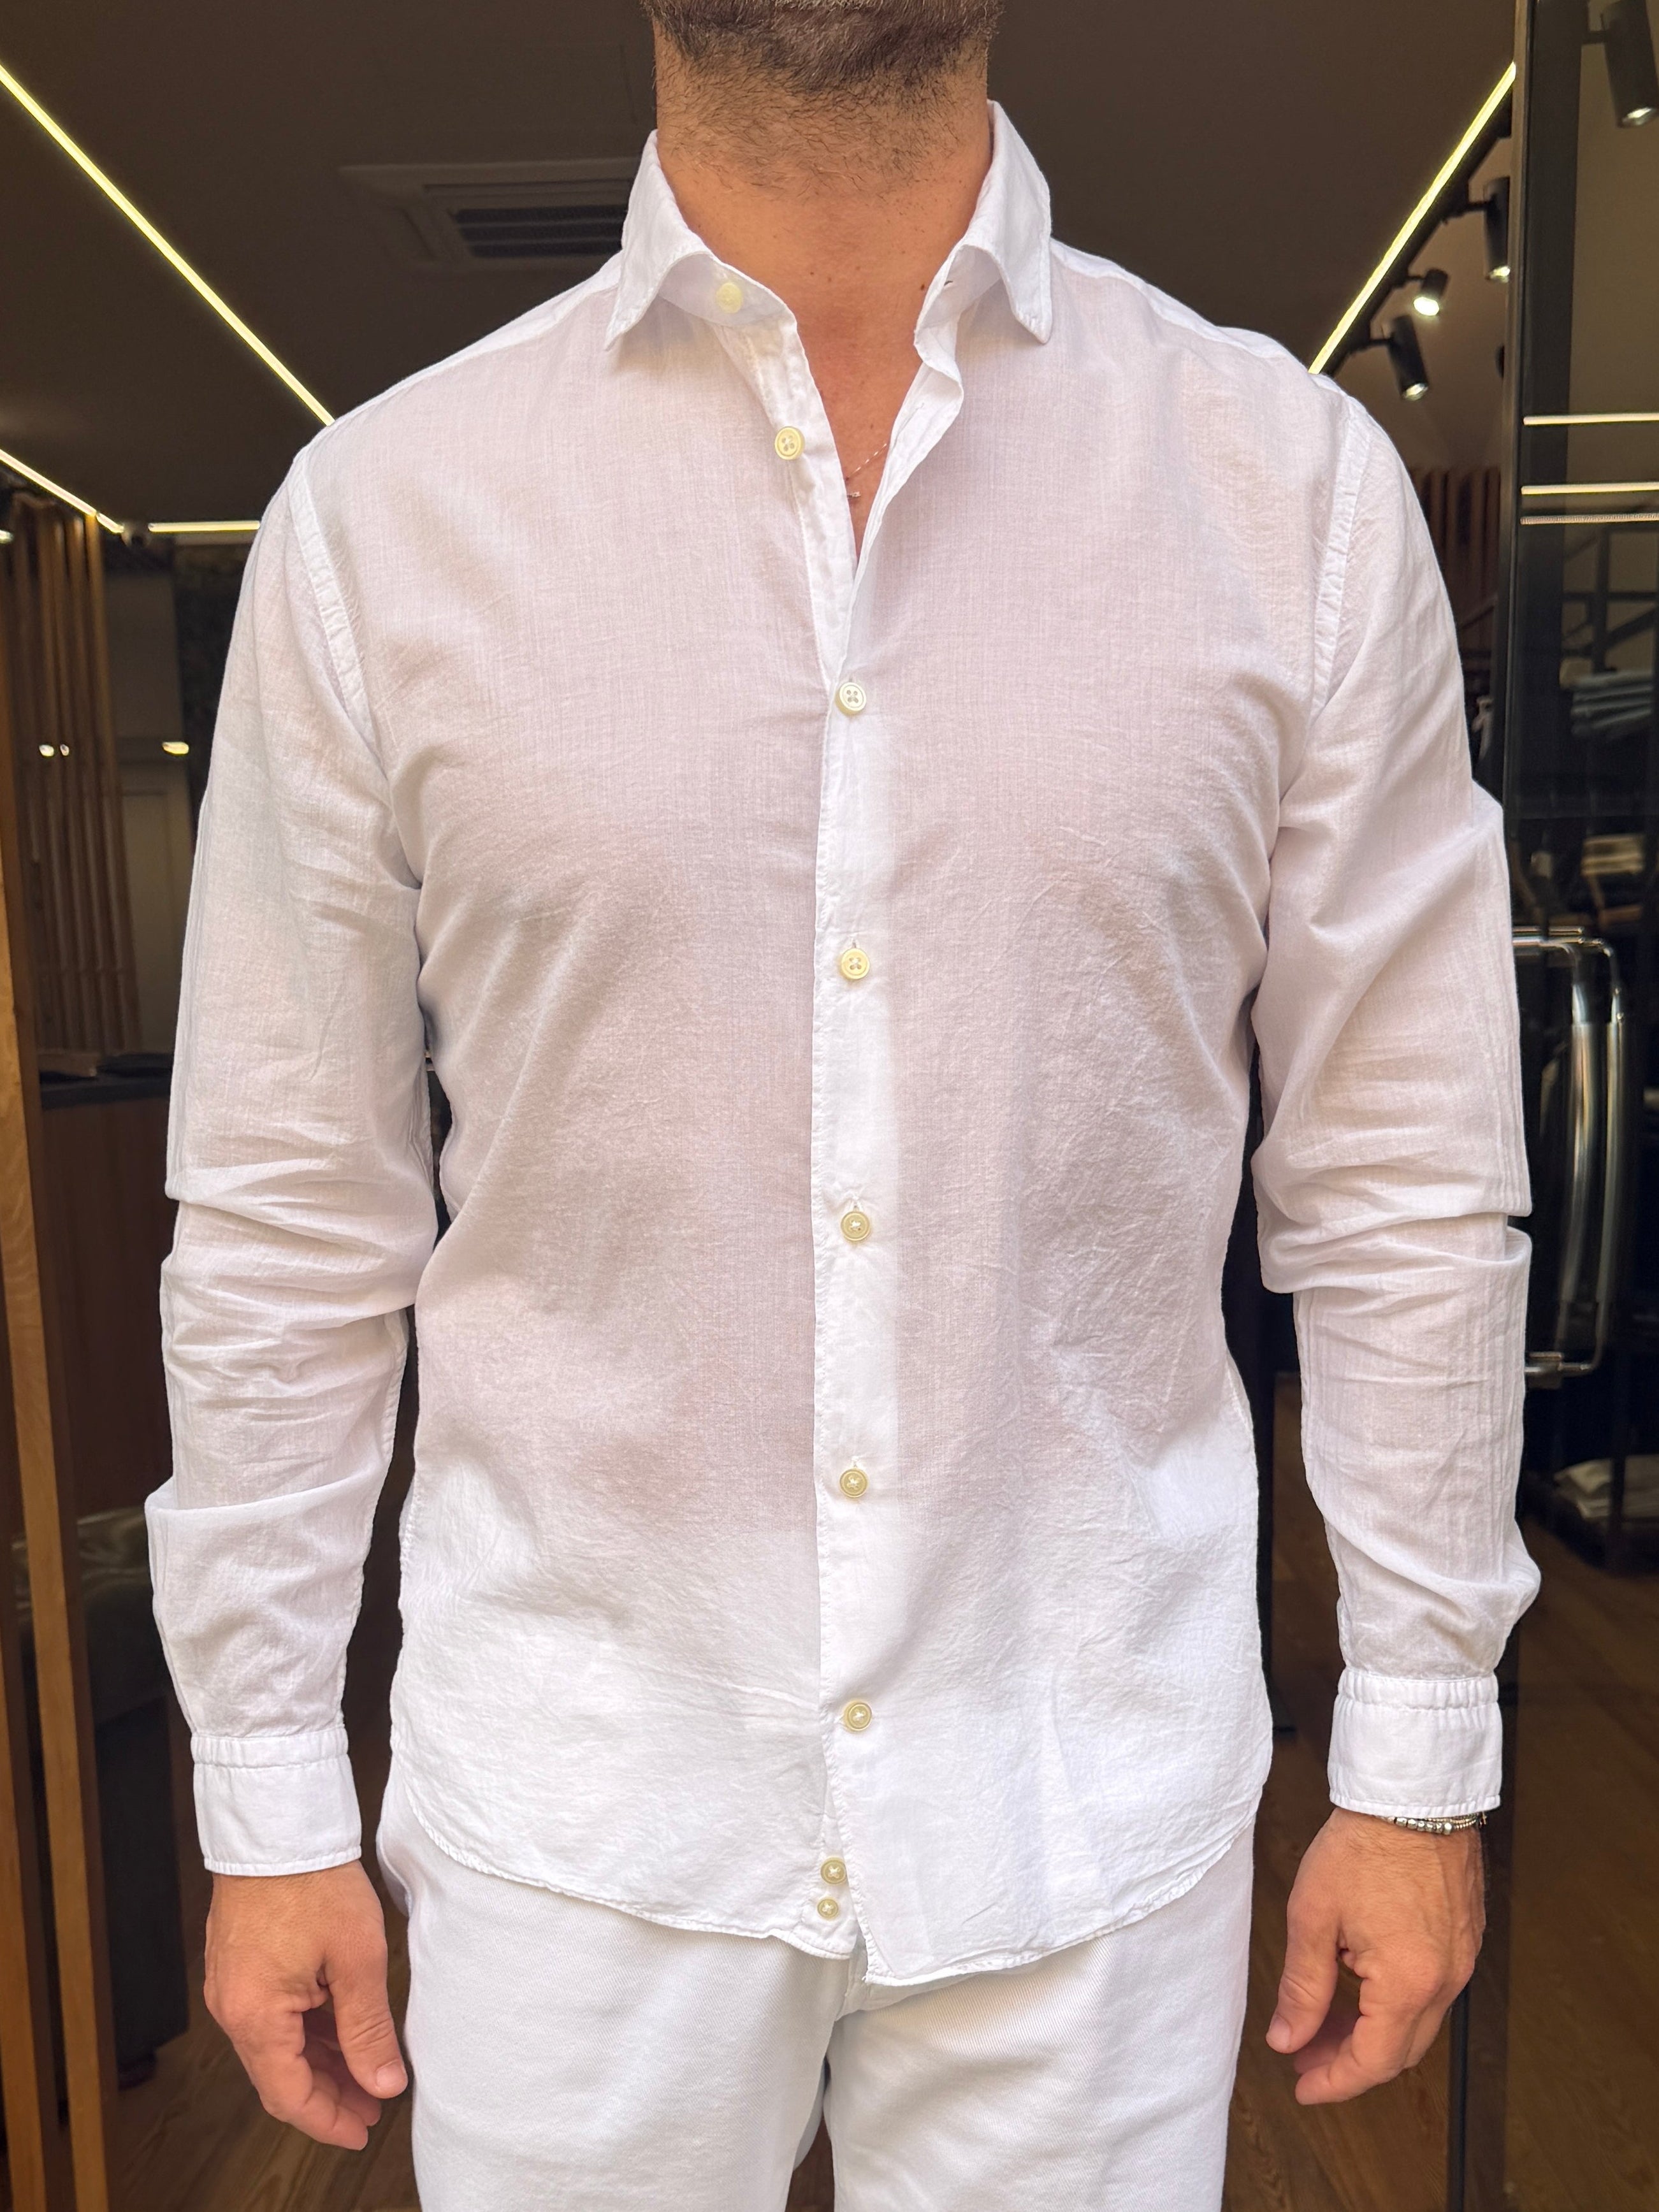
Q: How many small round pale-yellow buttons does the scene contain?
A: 9